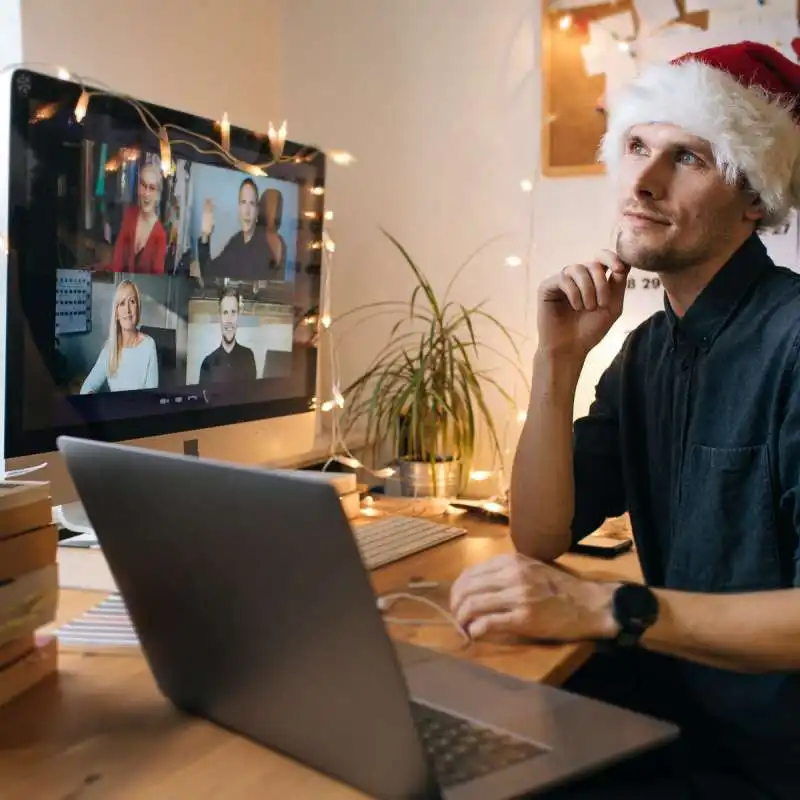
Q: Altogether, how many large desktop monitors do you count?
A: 1